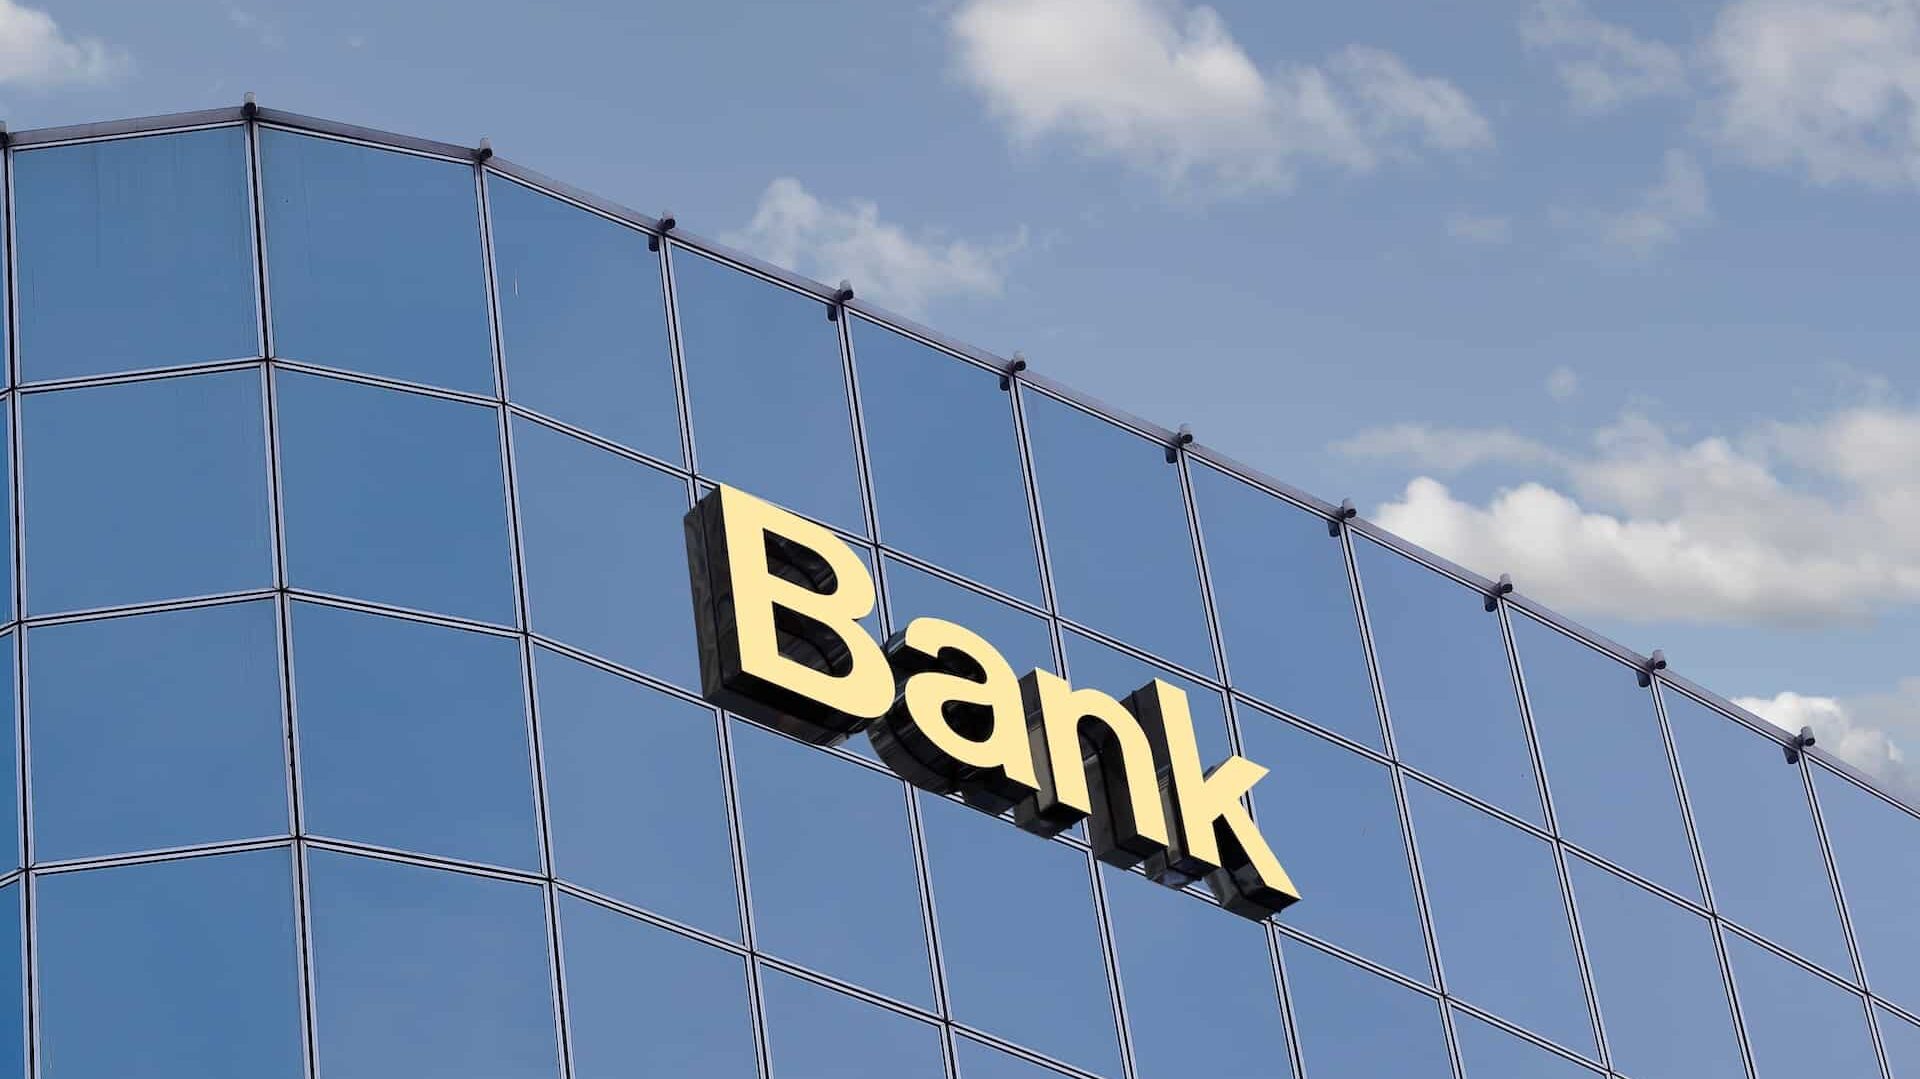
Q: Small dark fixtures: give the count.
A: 11